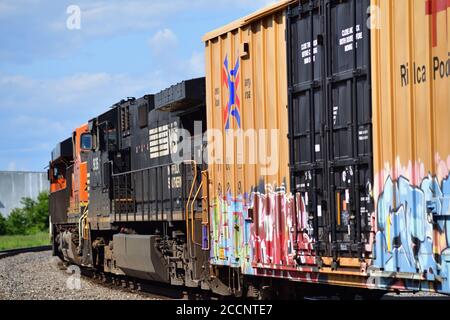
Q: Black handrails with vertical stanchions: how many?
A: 1